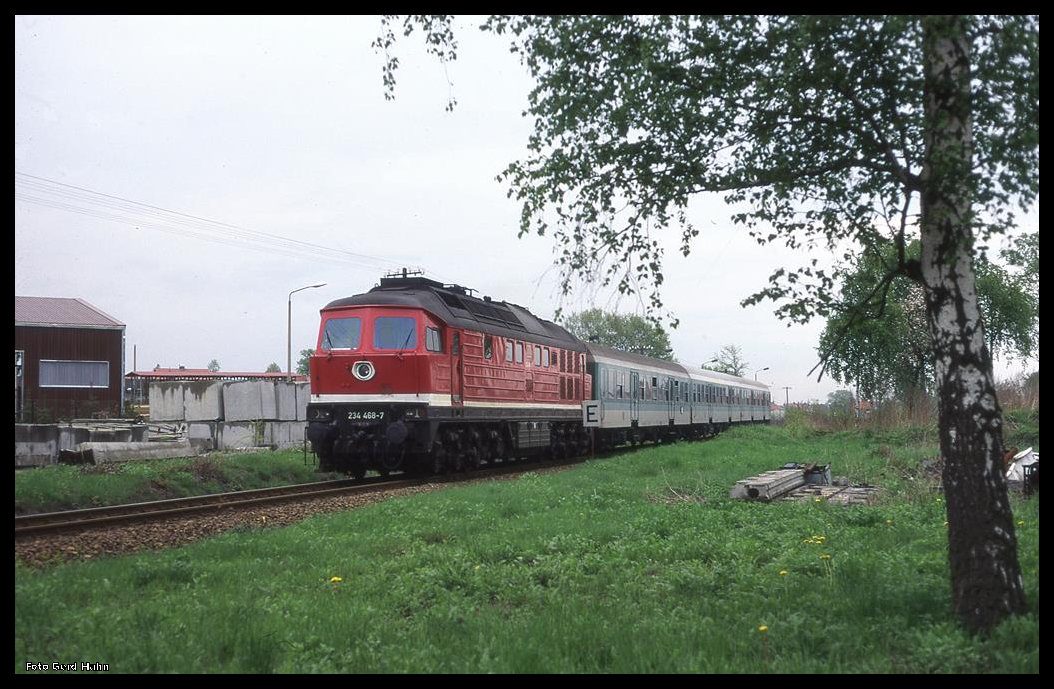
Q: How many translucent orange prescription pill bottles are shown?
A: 0